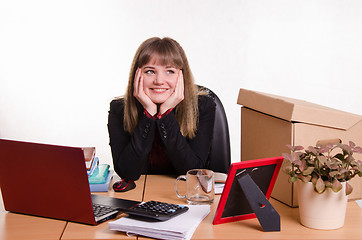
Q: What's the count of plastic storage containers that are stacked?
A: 0